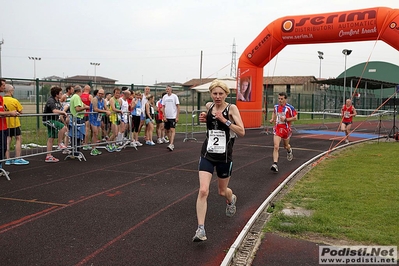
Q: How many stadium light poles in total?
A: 4